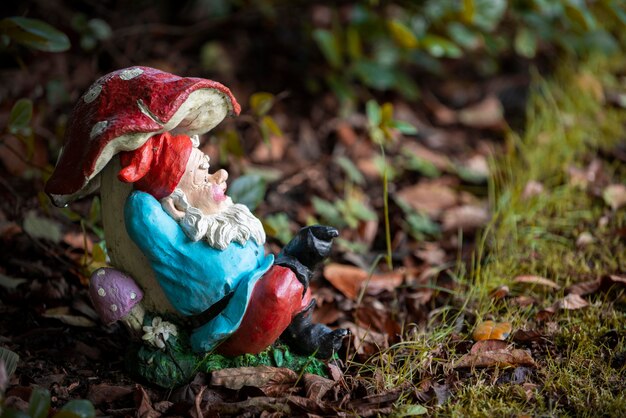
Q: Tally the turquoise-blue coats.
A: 1